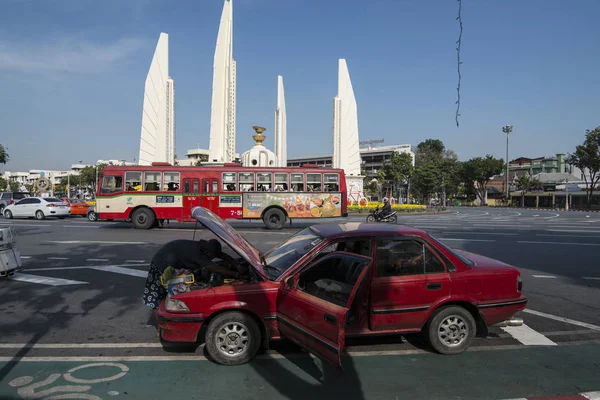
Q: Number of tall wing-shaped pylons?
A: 4